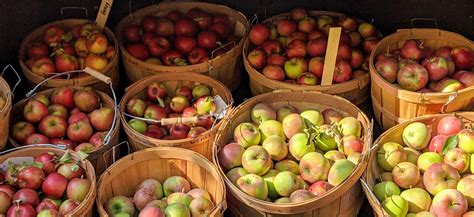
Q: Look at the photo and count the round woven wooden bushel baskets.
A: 11